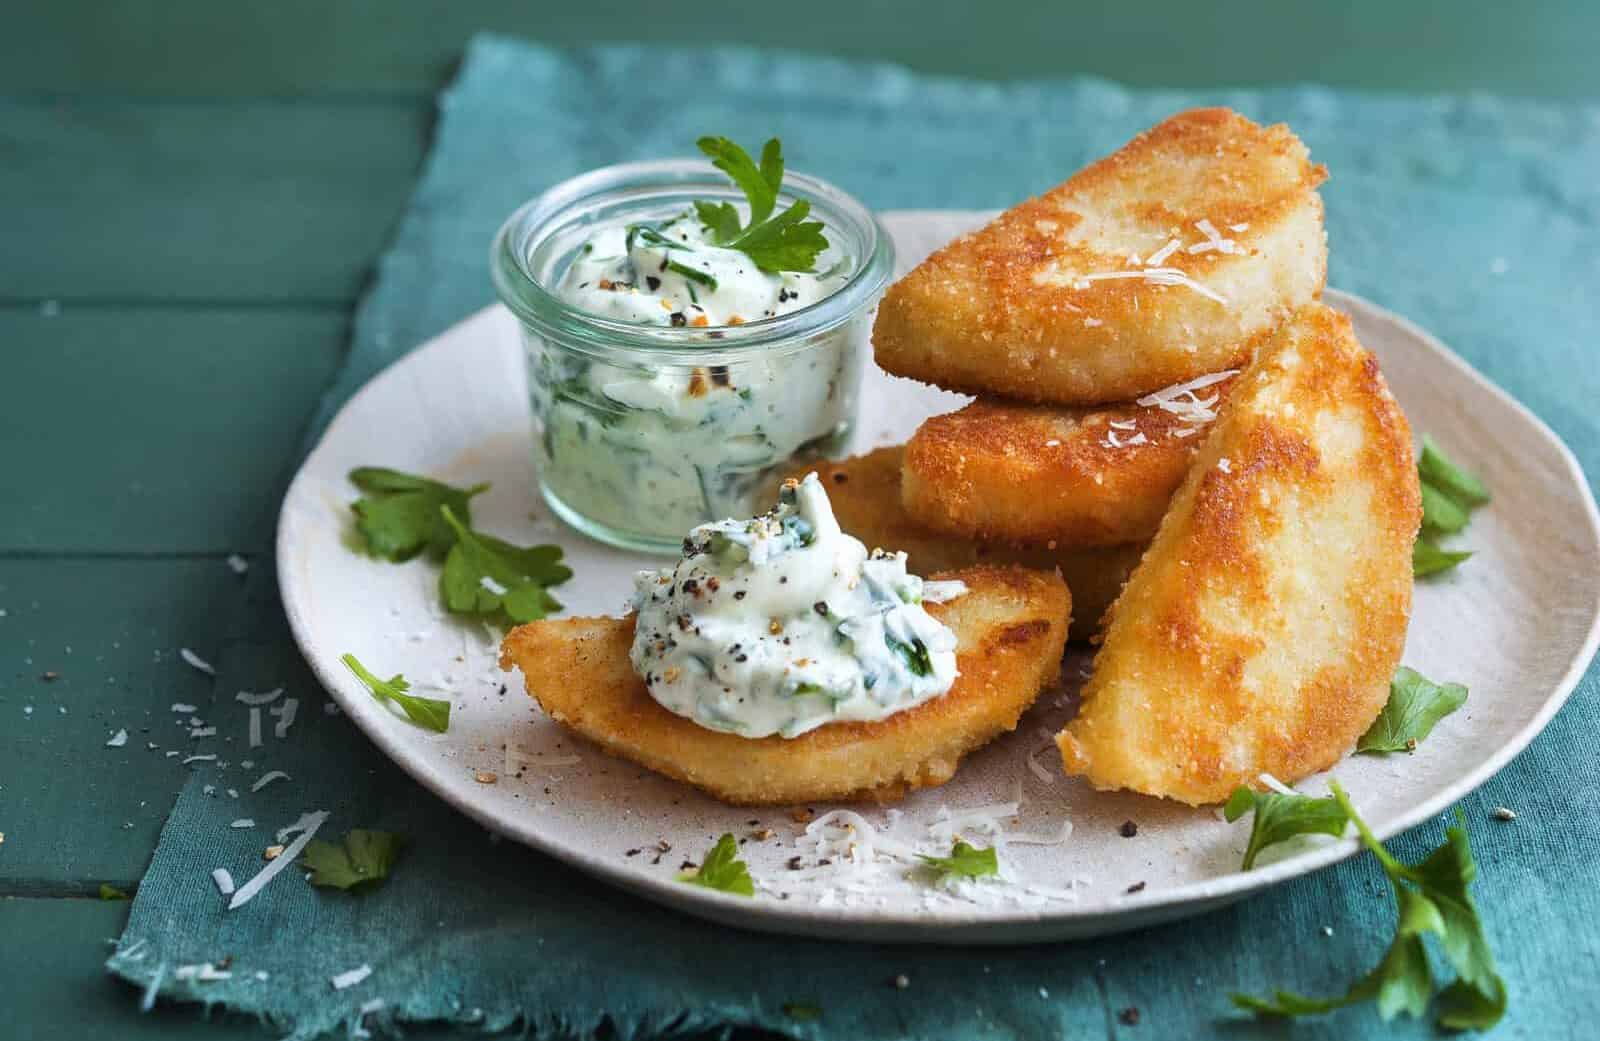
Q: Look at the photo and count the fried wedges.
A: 5